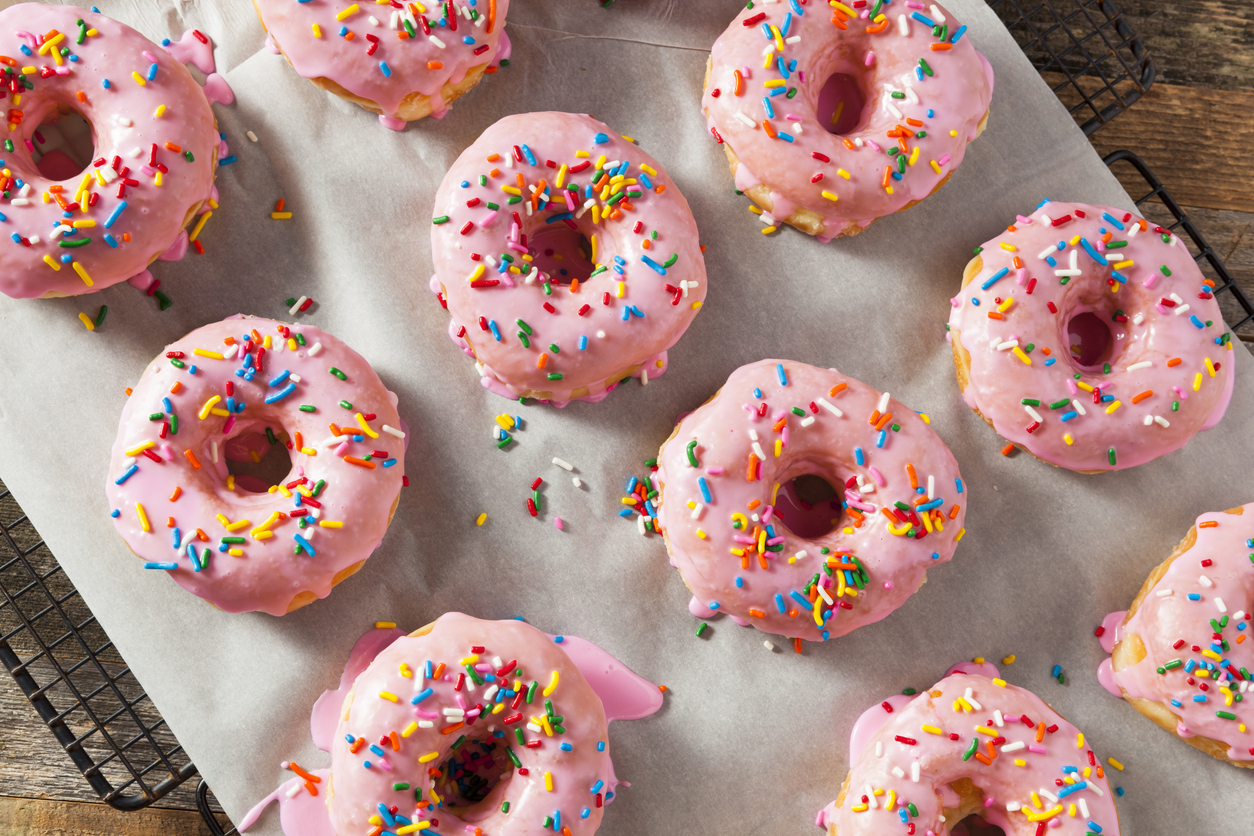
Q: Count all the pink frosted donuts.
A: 10